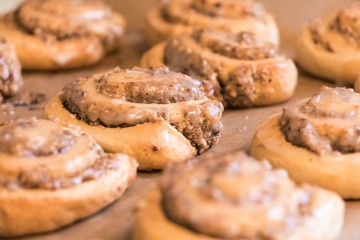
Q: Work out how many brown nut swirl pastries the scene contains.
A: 9